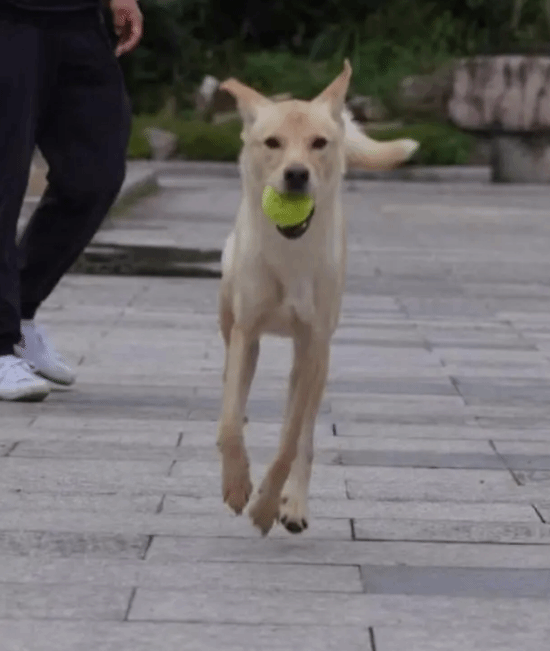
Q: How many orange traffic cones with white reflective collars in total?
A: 0